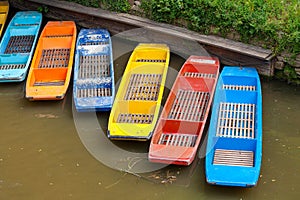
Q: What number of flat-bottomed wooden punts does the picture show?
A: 7